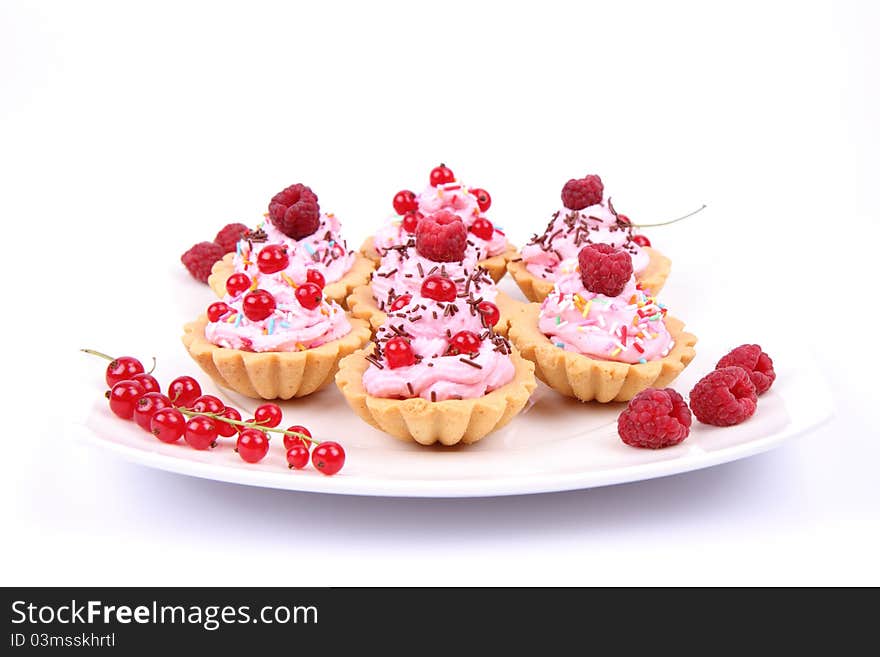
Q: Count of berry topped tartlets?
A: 7